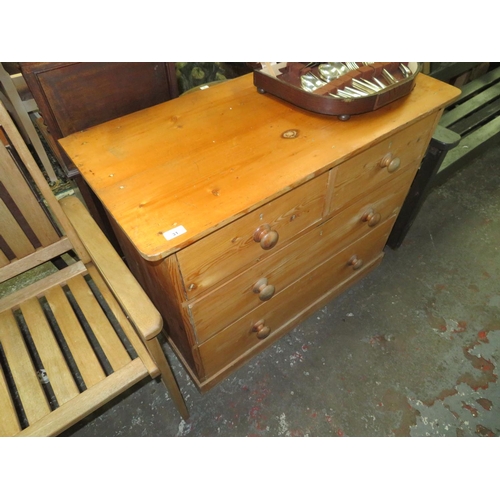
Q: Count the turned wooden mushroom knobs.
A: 6